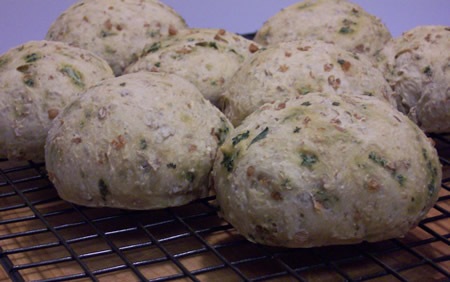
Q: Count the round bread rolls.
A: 8